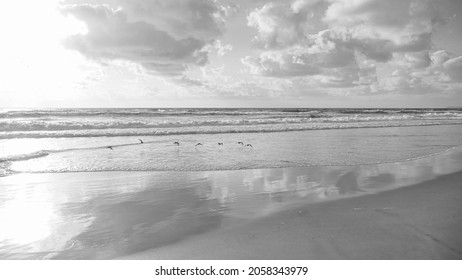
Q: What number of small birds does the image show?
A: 7